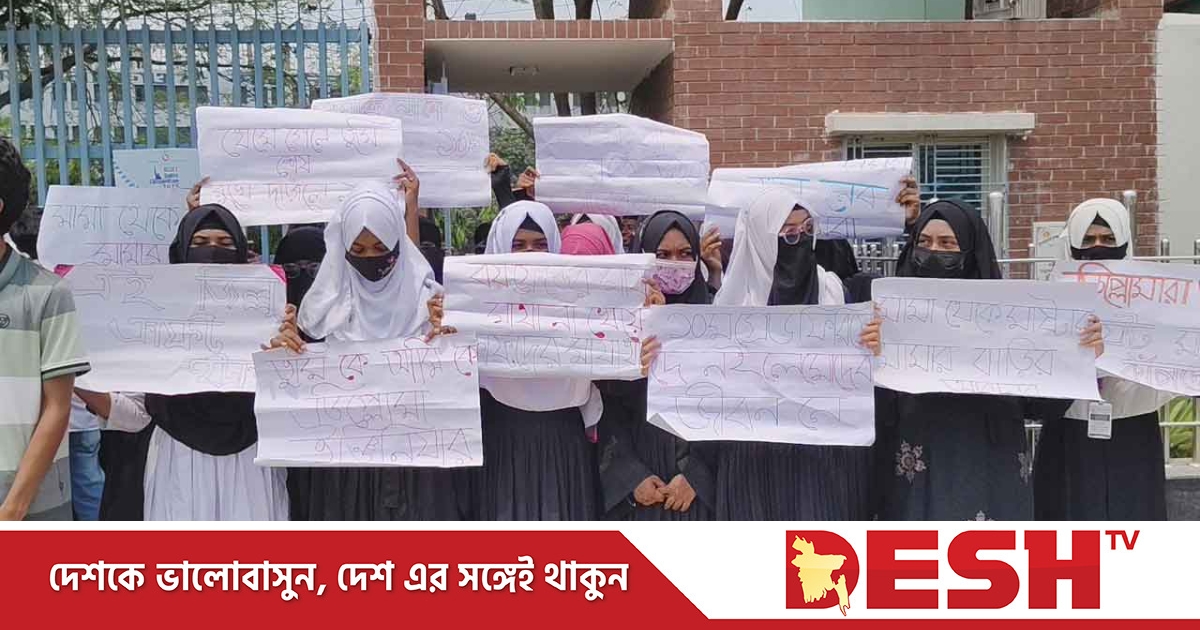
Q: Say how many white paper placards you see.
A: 11